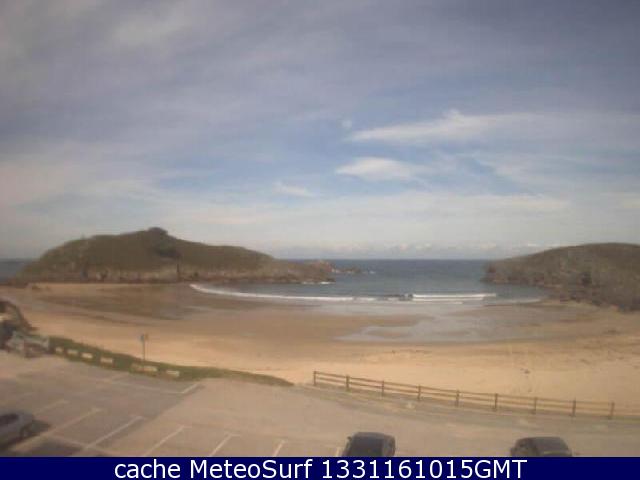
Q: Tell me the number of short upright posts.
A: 9